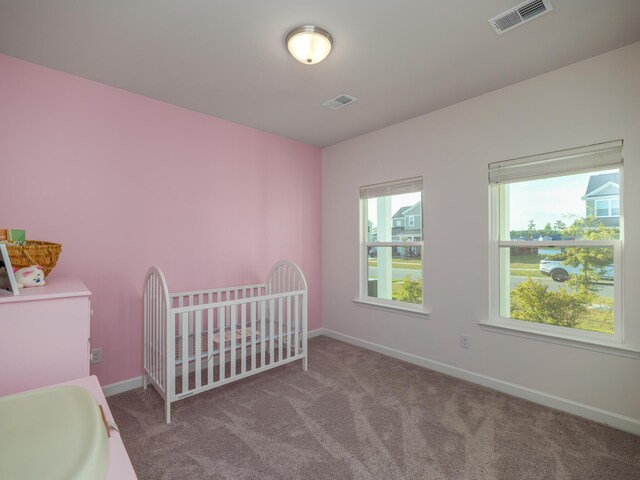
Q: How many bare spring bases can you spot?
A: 1